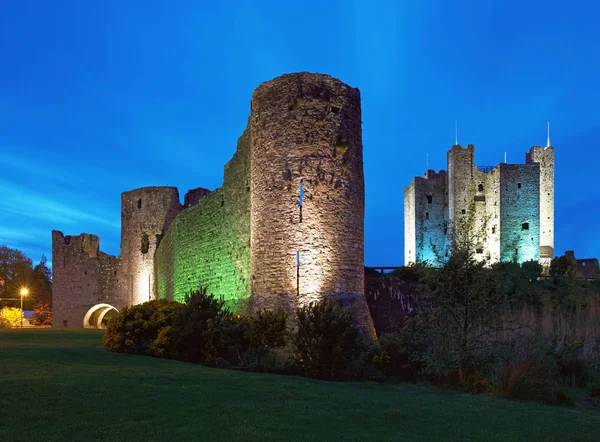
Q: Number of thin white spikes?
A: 4